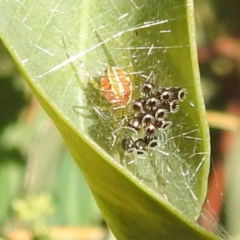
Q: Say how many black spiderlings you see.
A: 14